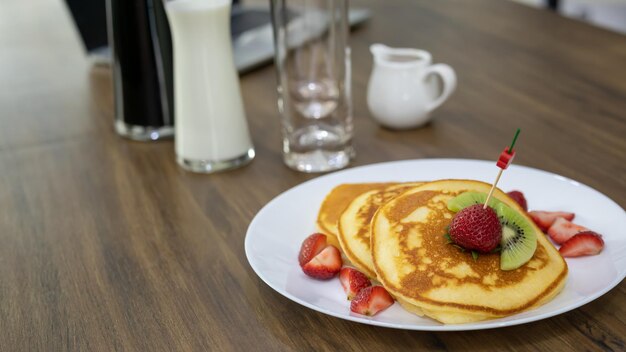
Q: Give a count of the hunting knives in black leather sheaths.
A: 0